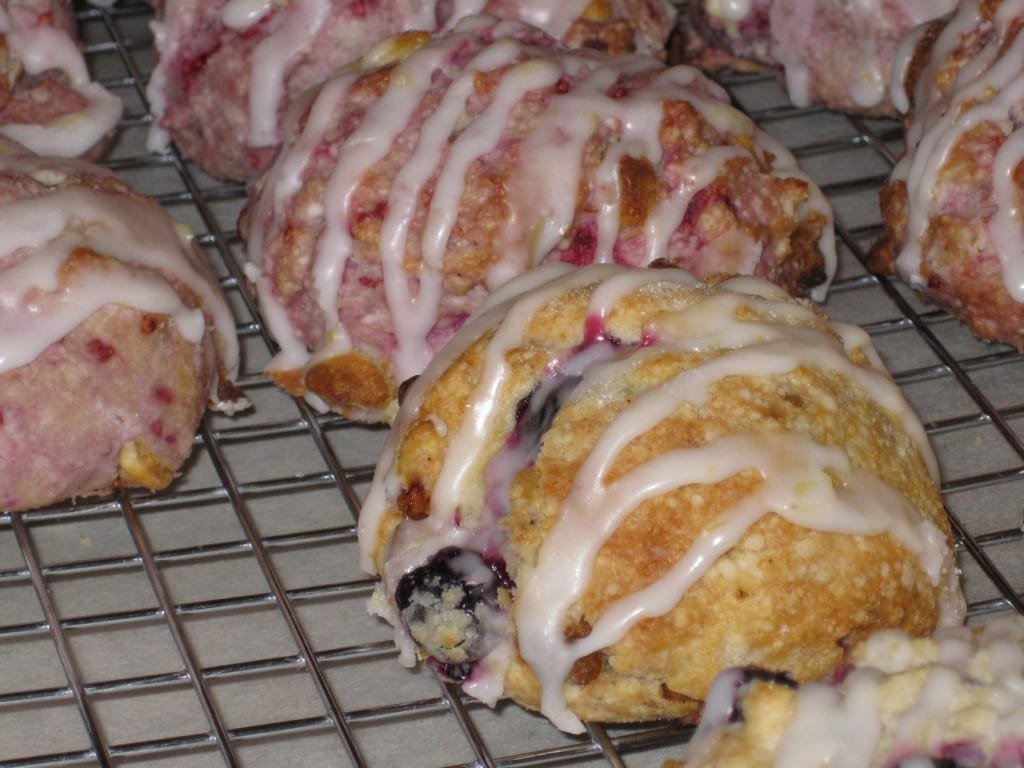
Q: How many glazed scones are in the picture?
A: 8